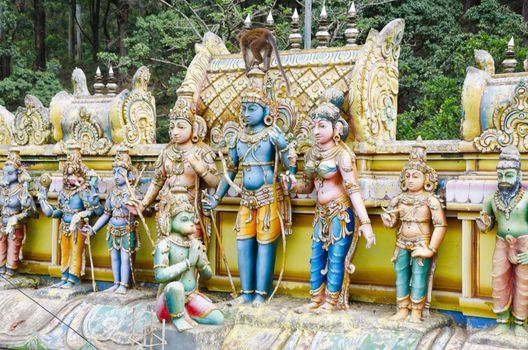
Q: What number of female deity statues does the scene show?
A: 1